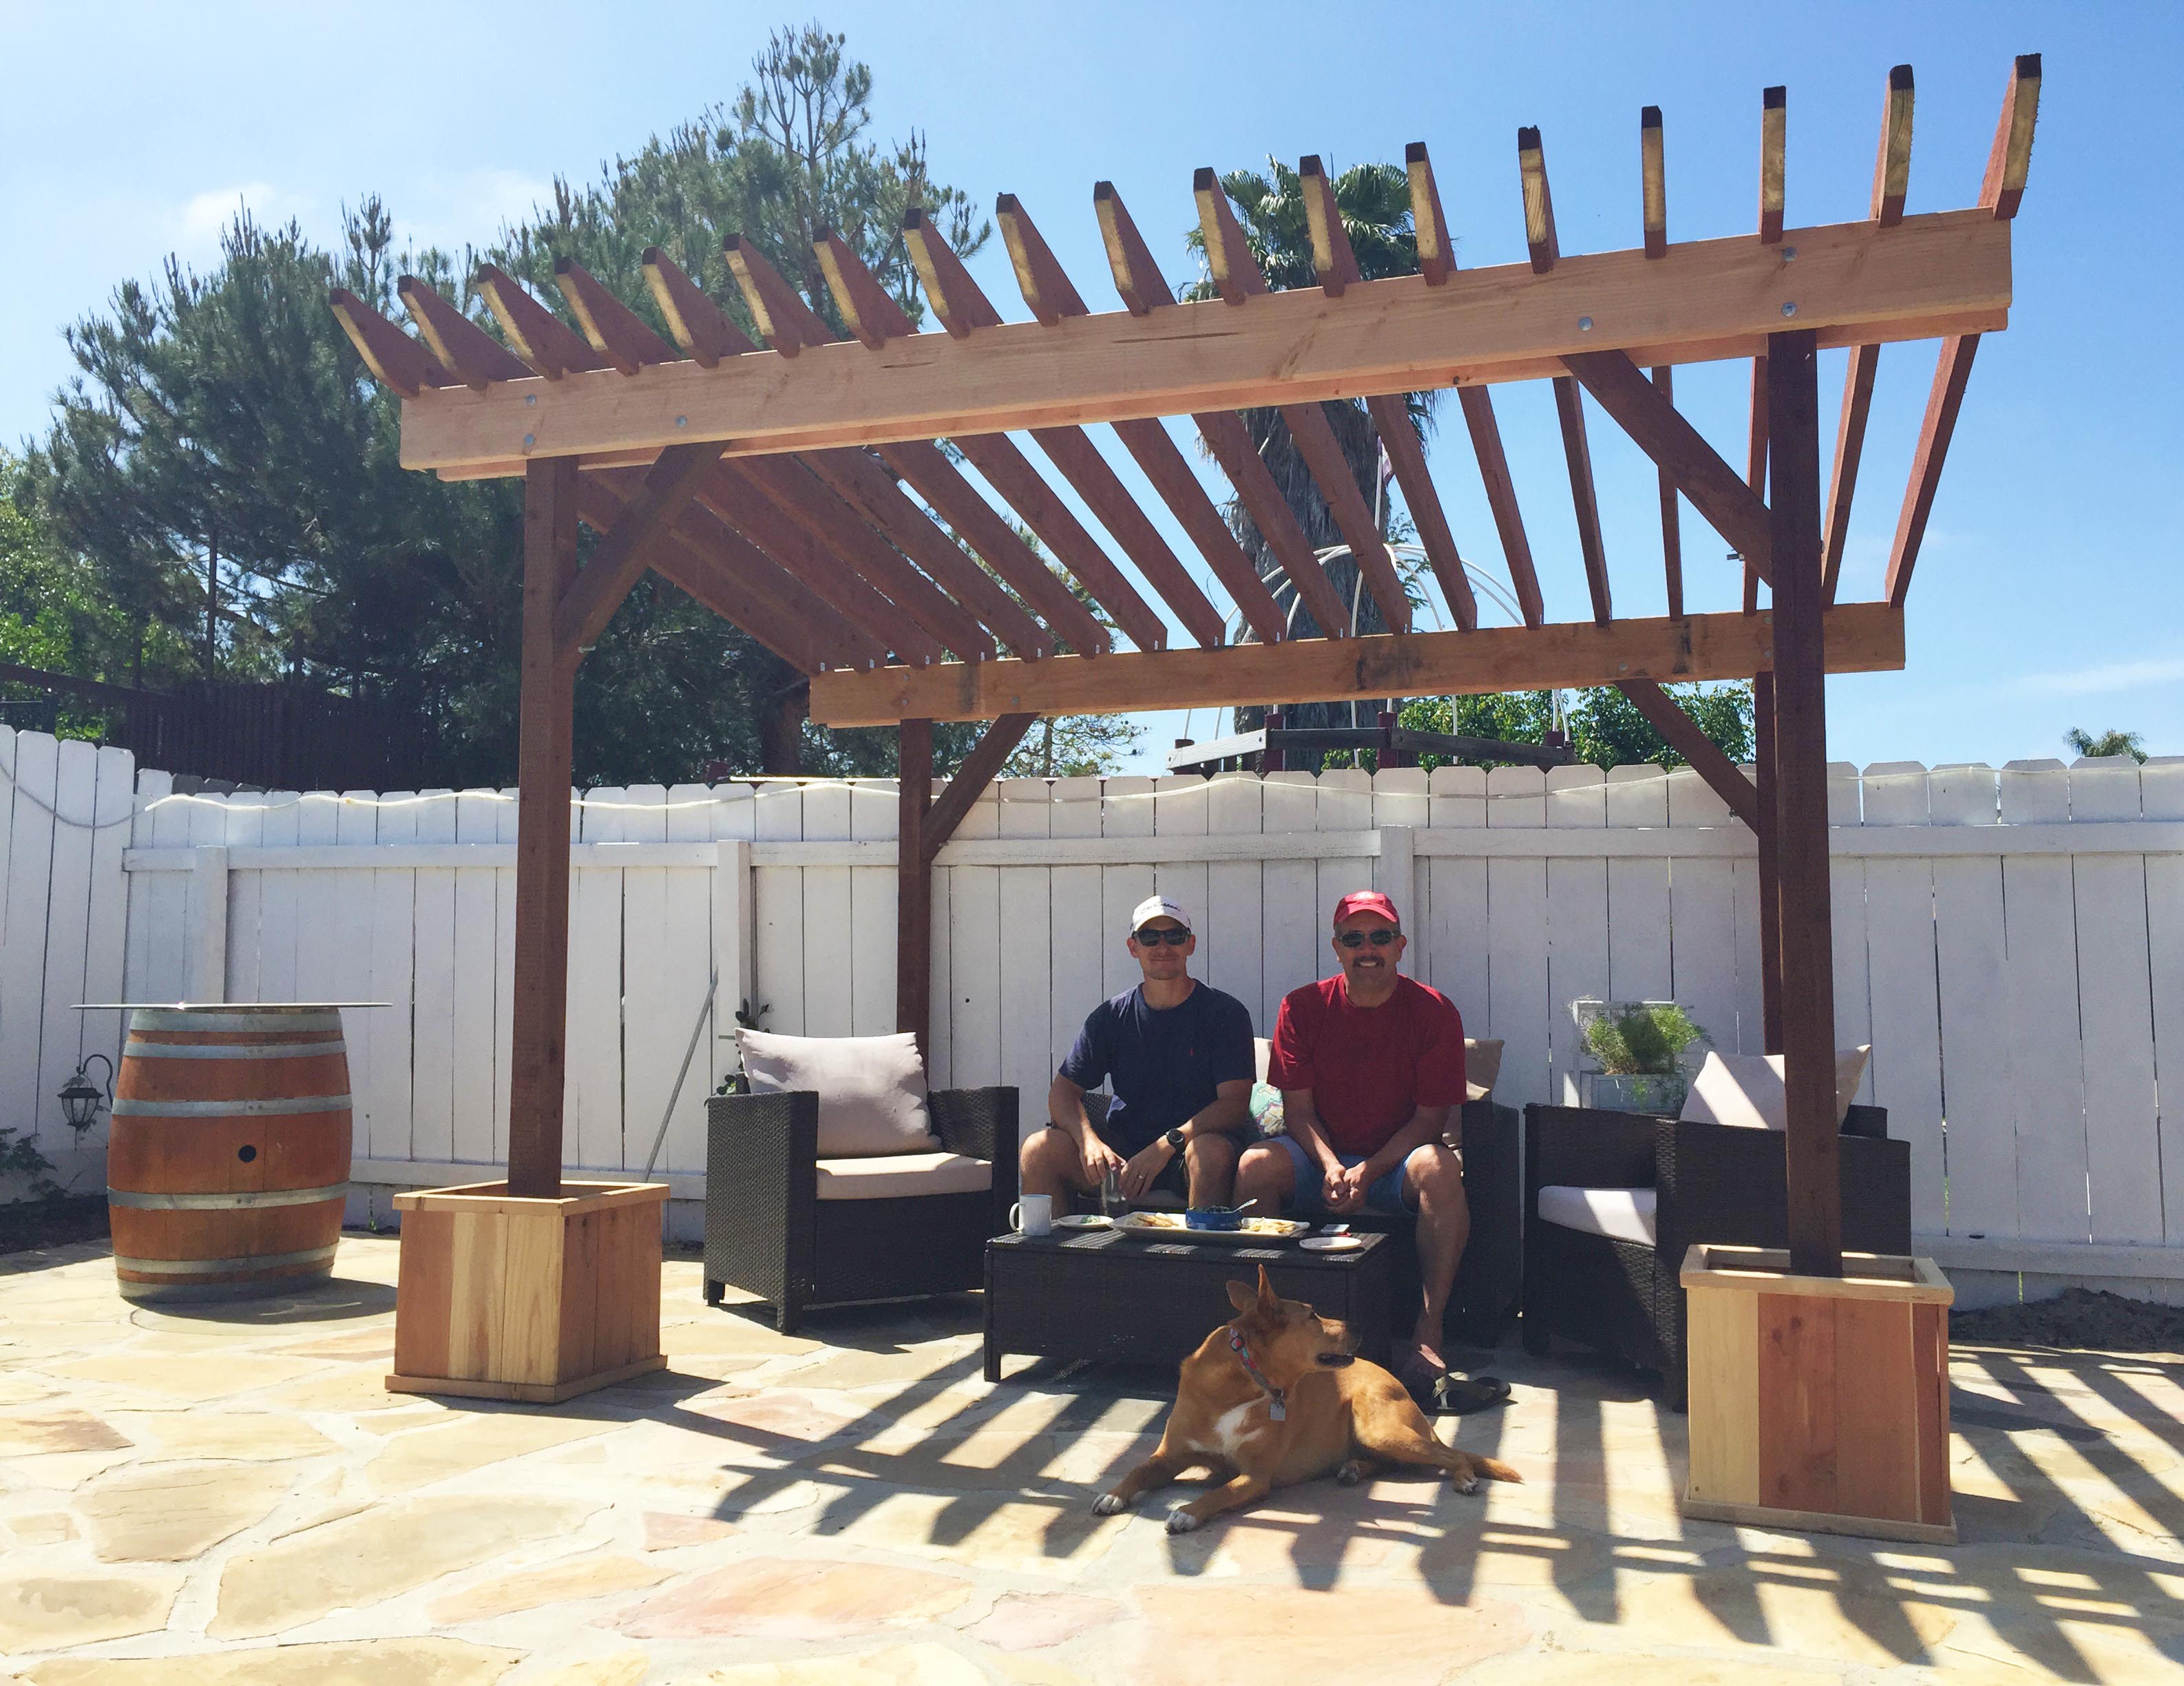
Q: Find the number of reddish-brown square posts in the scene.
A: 4